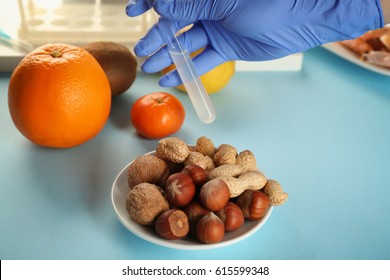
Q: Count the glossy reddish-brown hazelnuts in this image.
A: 8